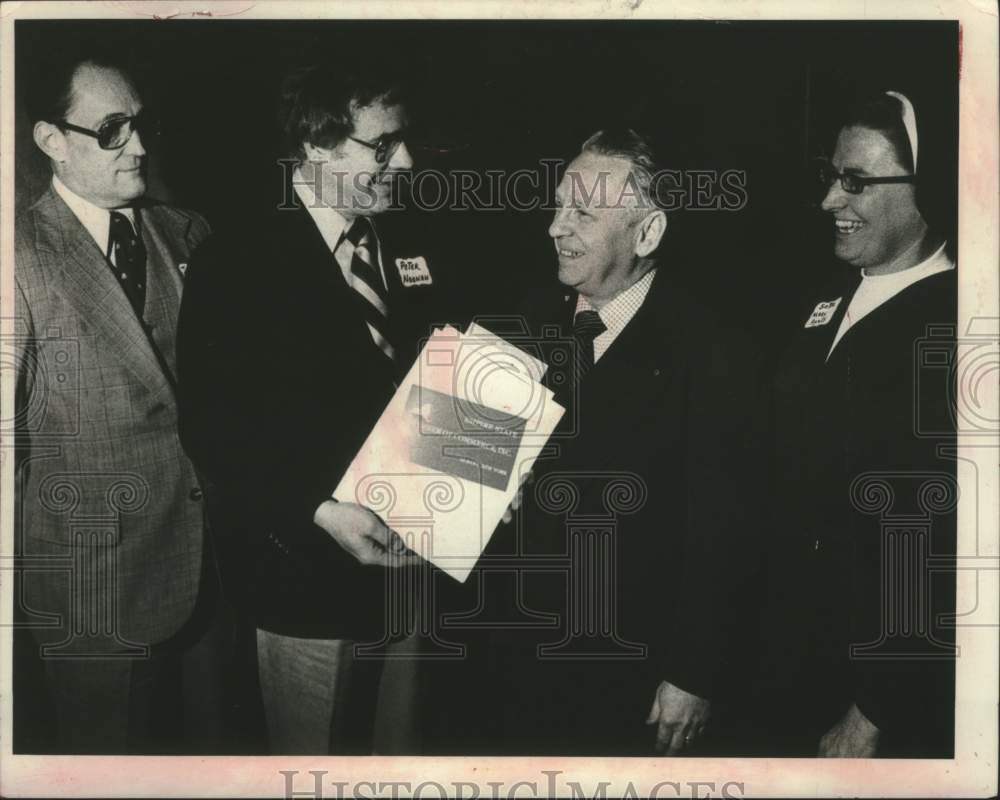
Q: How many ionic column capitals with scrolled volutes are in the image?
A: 4